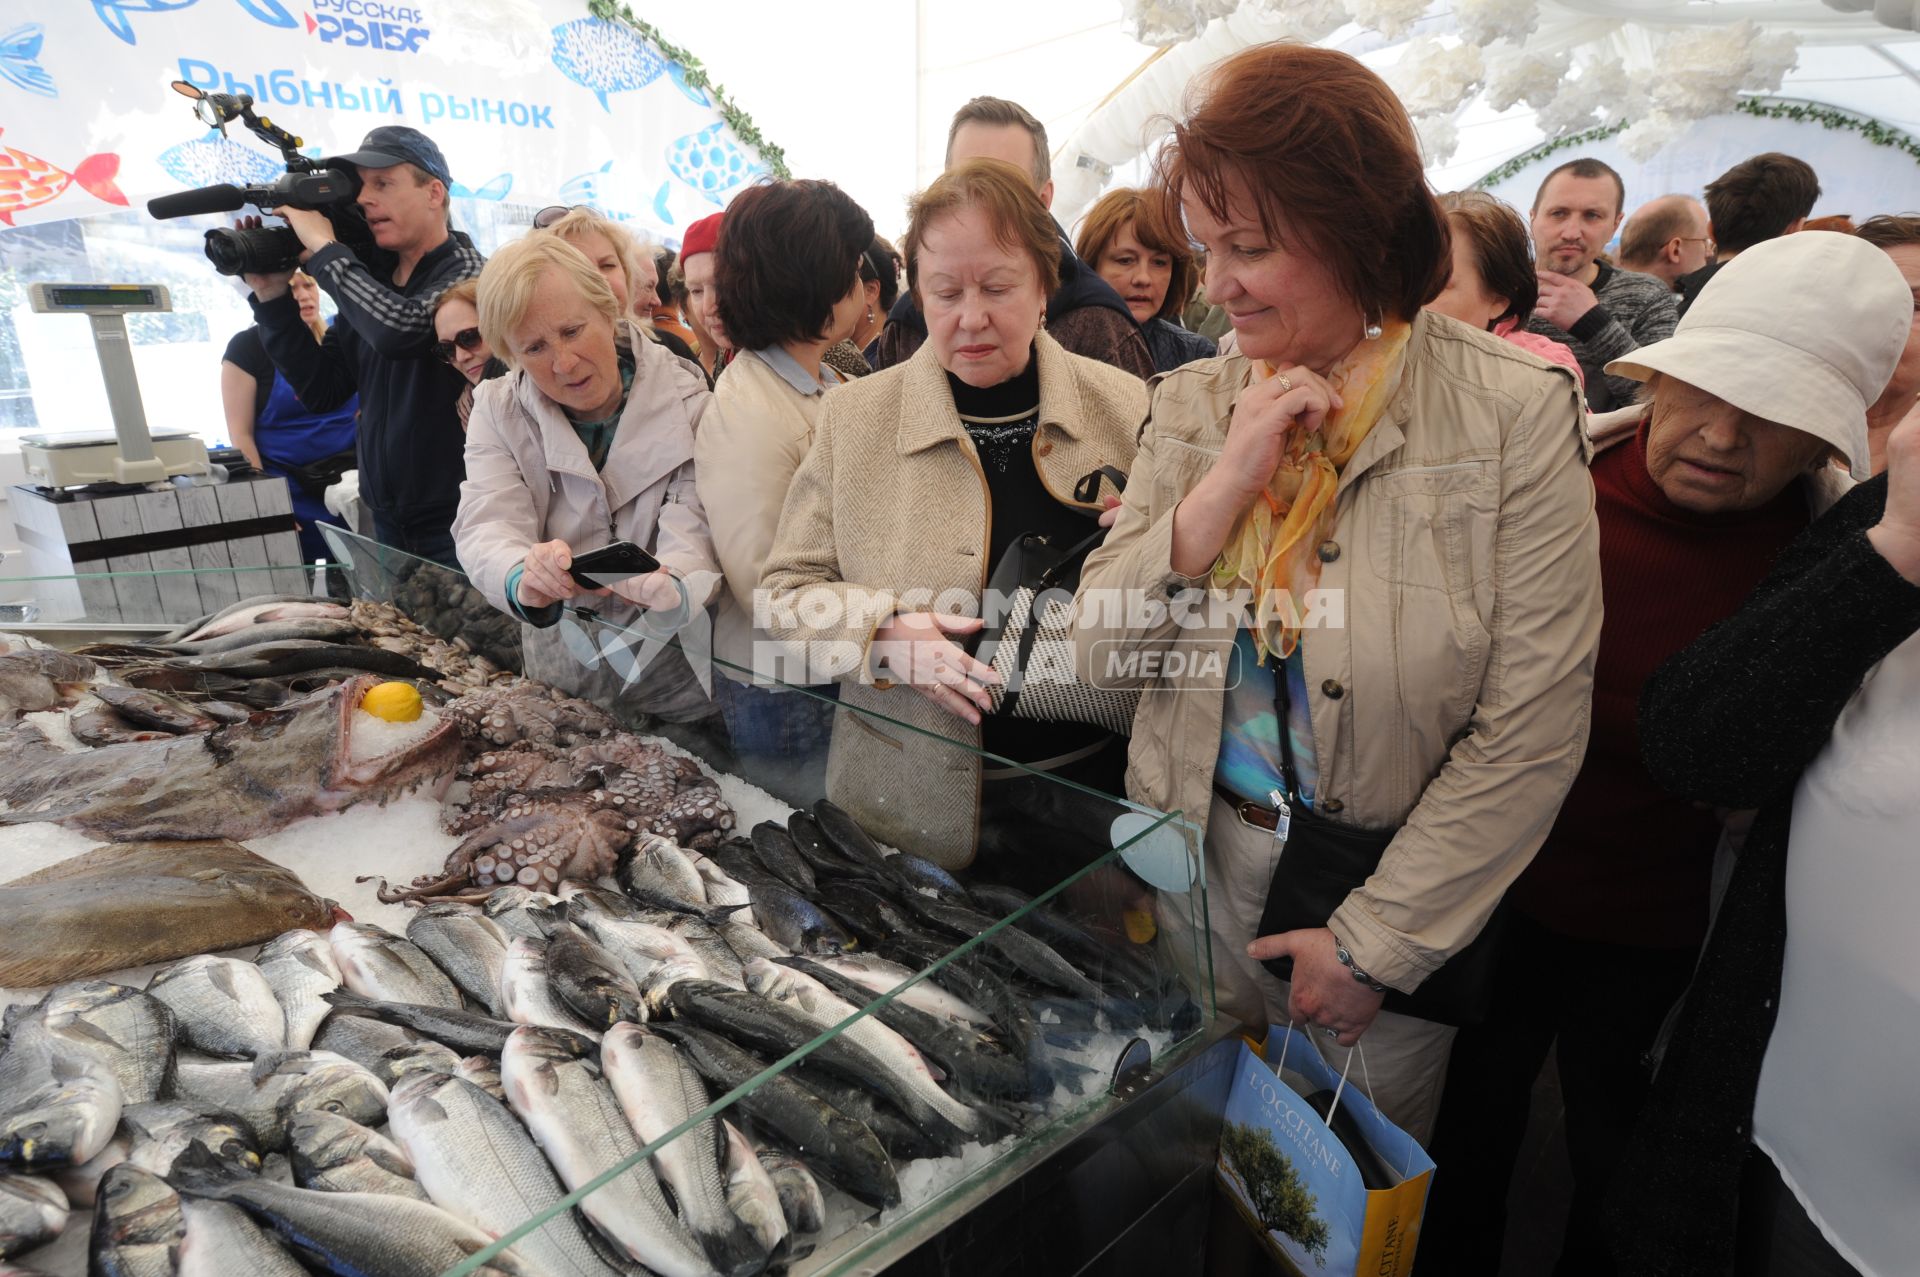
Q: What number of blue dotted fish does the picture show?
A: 3